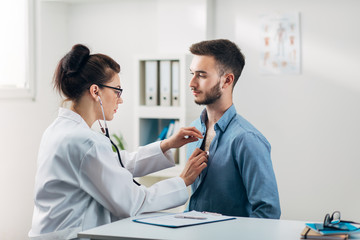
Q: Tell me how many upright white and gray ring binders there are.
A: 3